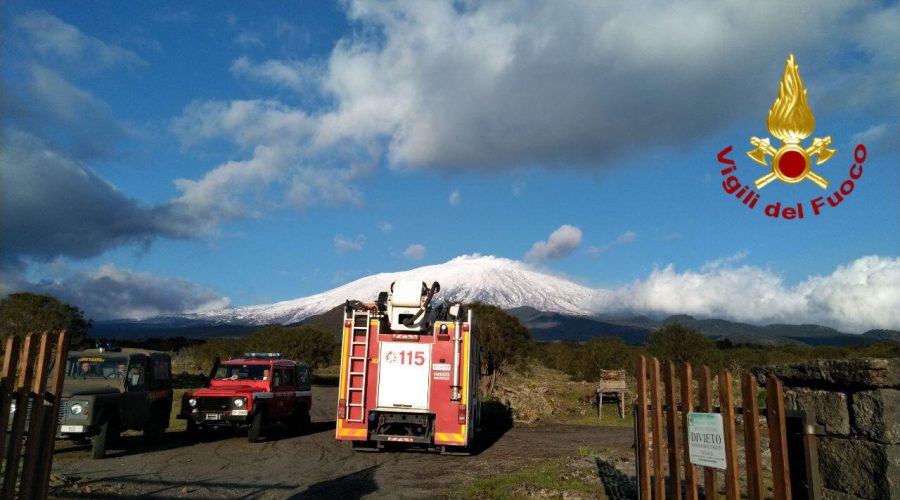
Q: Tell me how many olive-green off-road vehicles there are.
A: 1